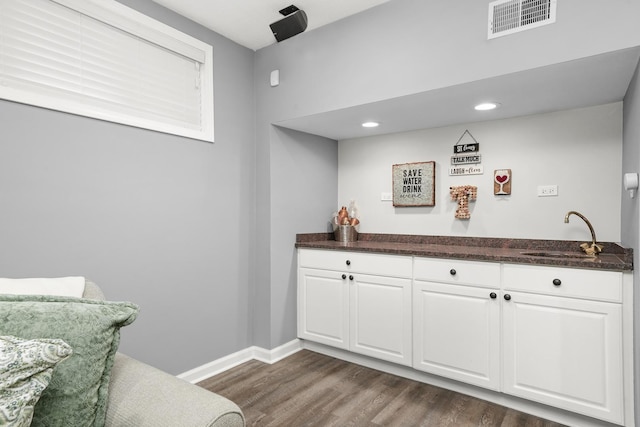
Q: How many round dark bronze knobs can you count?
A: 7